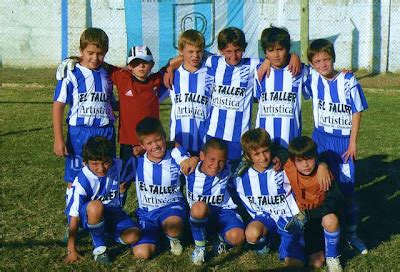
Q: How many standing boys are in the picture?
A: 6